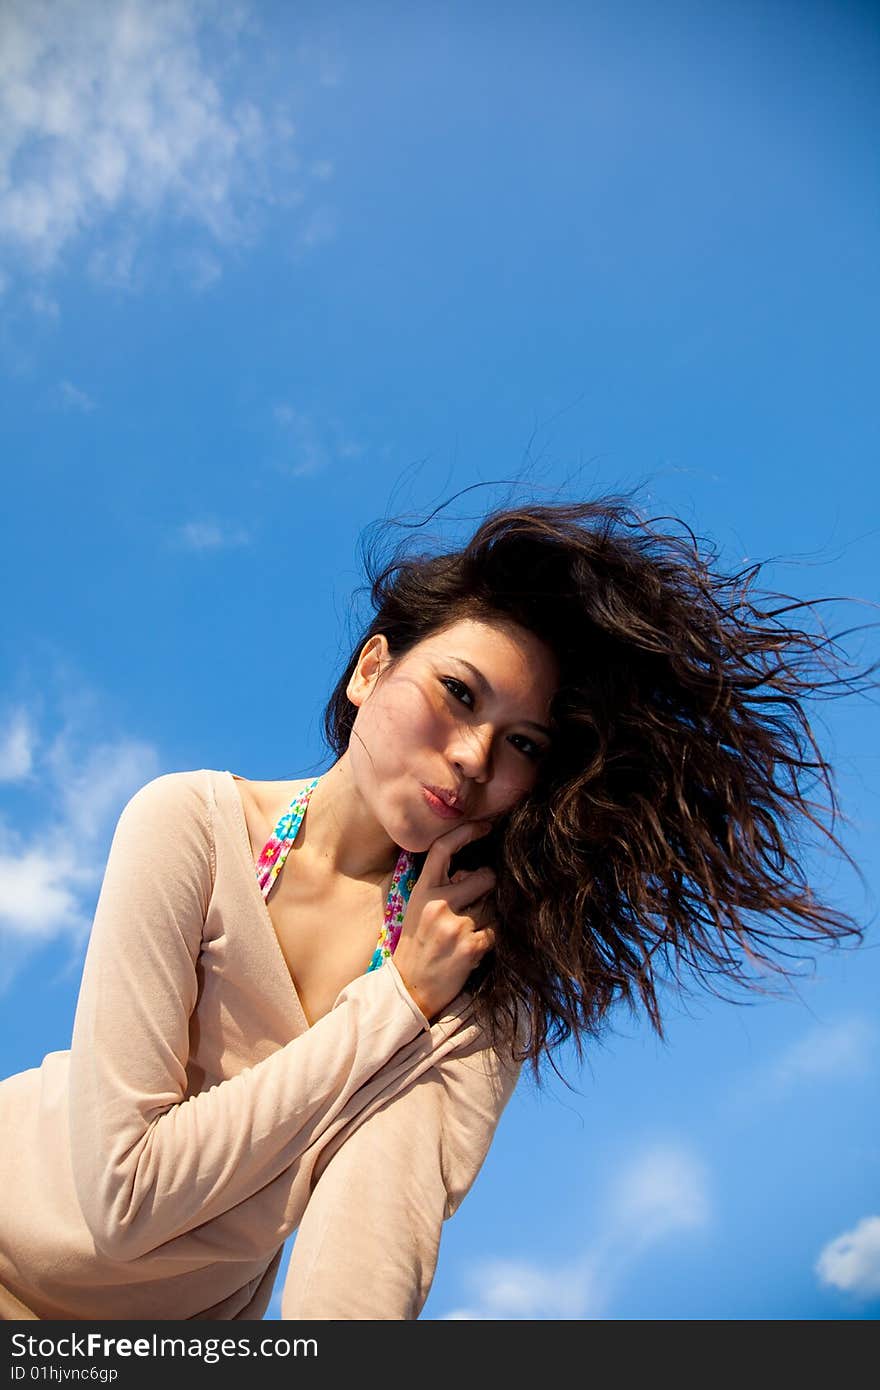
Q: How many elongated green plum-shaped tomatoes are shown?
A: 0